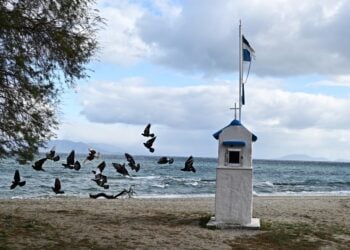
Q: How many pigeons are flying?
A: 14